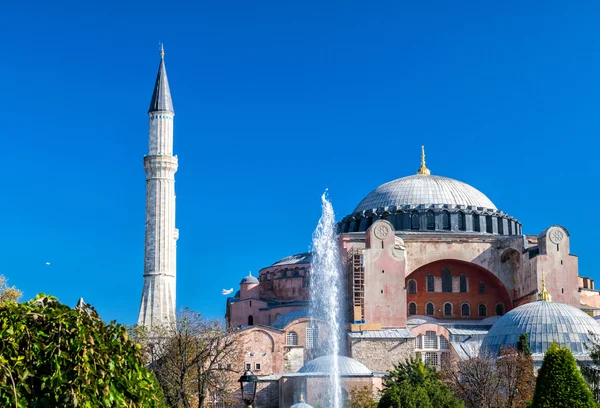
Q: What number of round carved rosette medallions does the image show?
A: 2